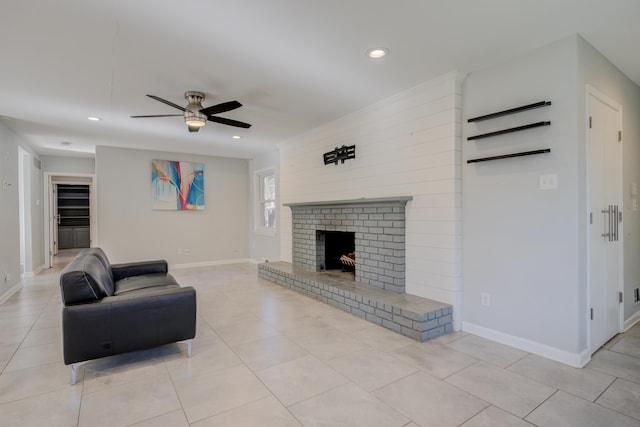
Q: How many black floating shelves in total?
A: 3